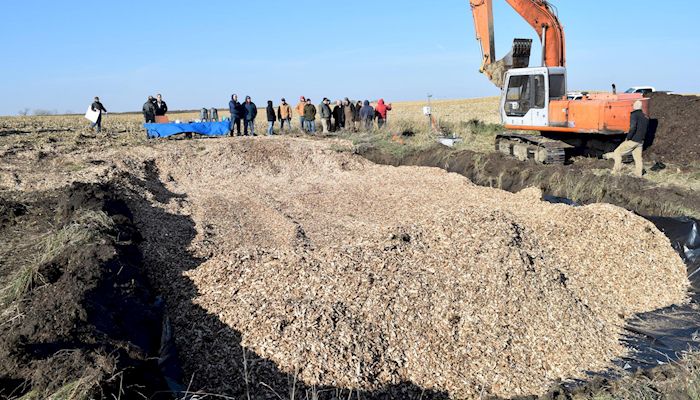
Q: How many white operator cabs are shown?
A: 1